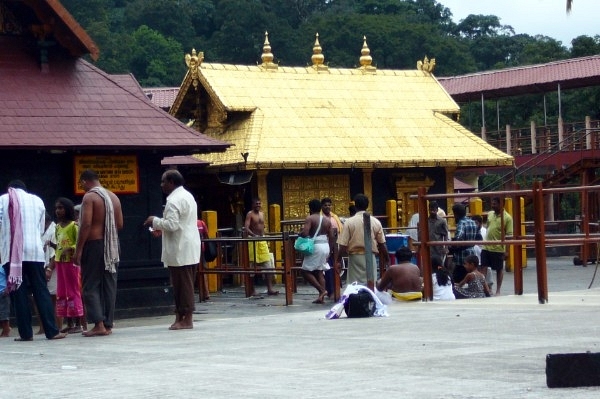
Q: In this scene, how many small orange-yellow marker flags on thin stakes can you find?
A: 0